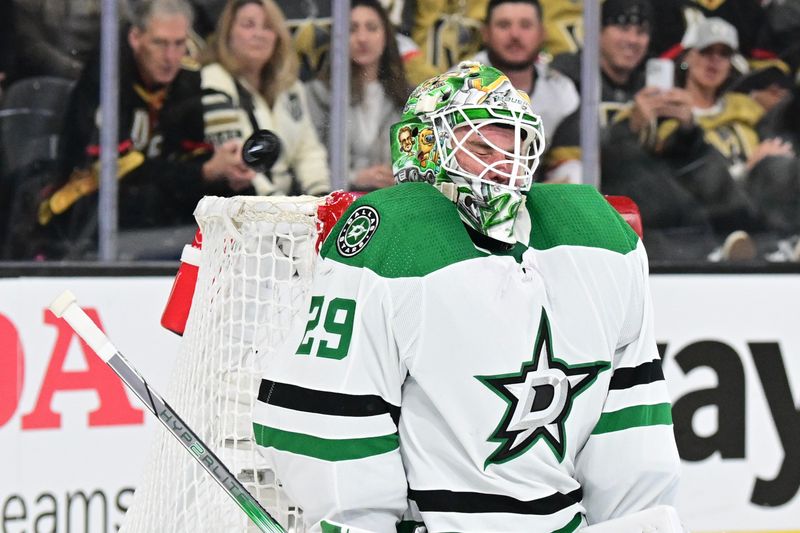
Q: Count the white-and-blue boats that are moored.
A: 0